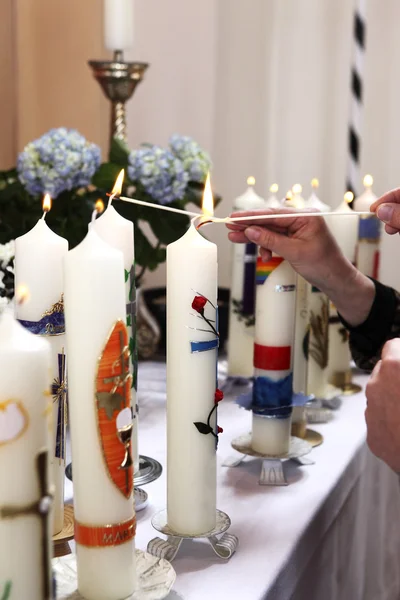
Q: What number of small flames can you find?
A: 12